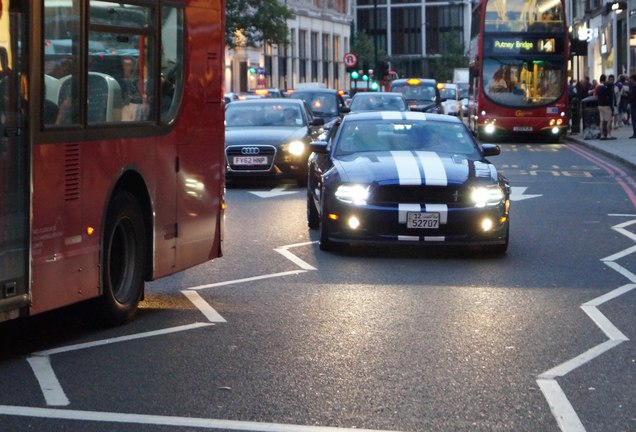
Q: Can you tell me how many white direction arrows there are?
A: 2